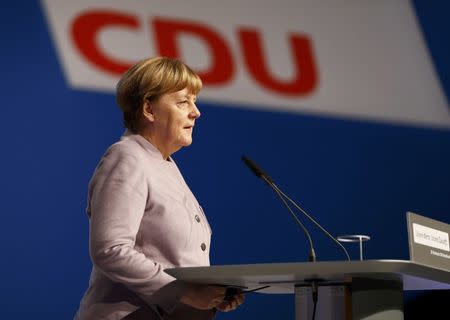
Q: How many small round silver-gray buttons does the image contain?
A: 2